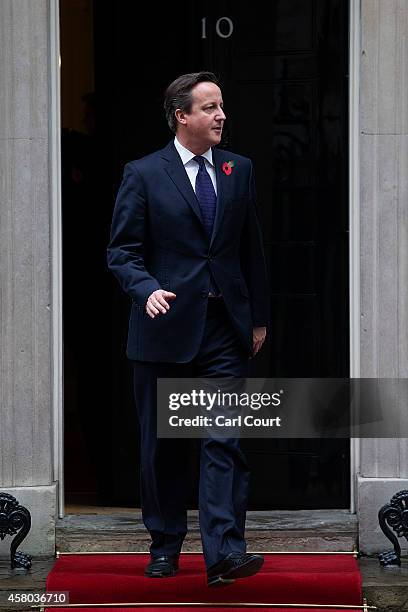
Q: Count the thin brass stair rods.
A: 2